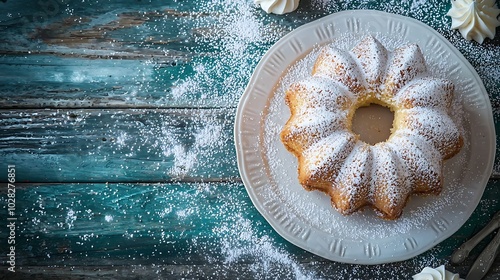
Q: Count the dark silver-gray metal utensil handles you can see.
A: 2